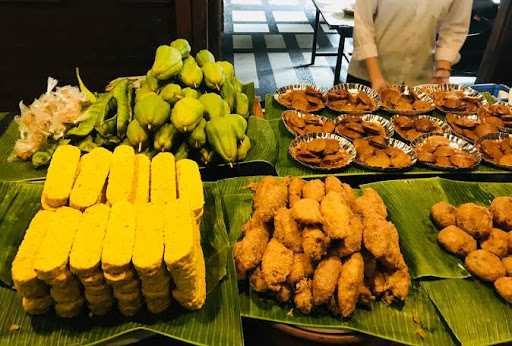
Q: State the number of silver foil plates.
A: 13